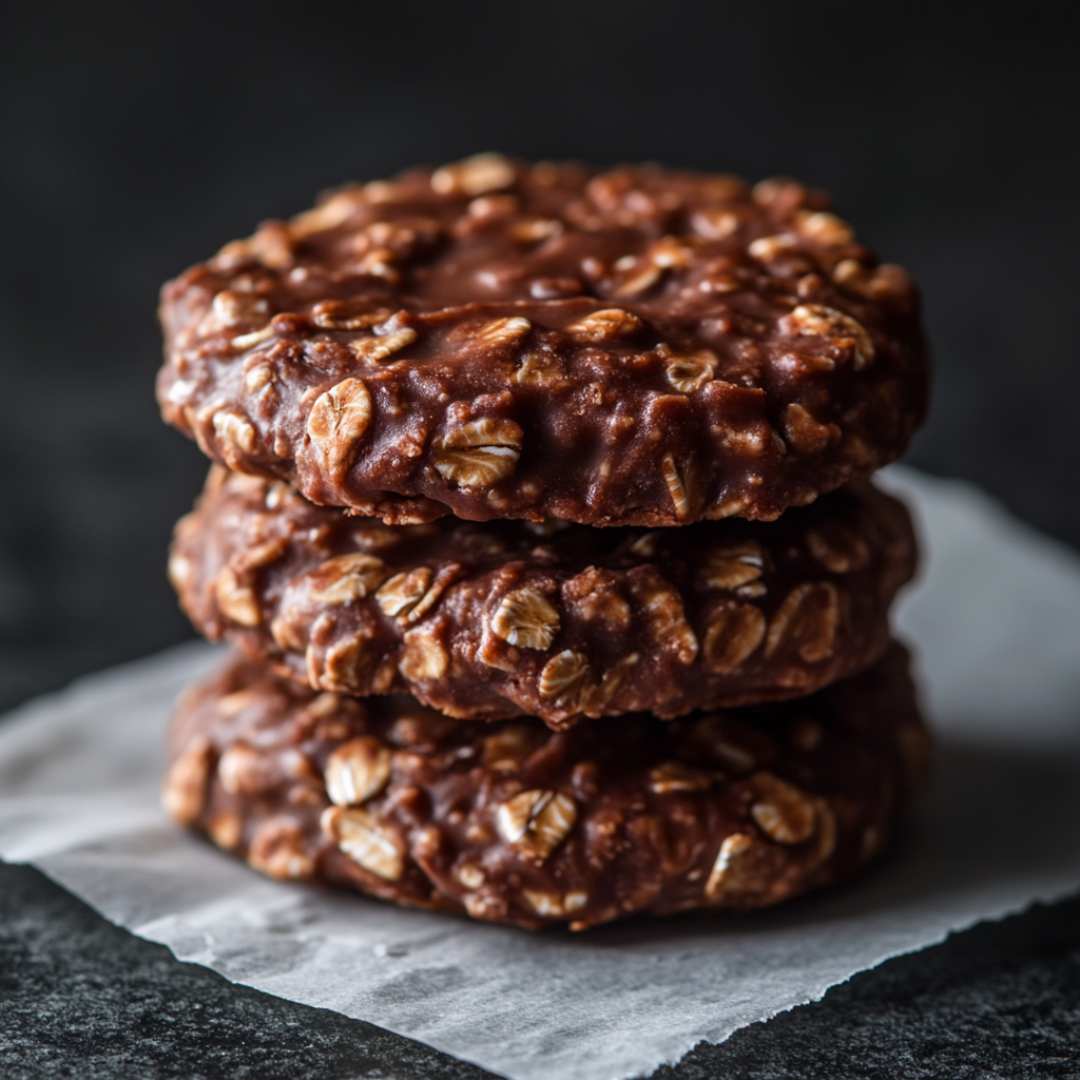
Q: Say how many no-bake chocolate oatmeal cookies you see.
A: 3